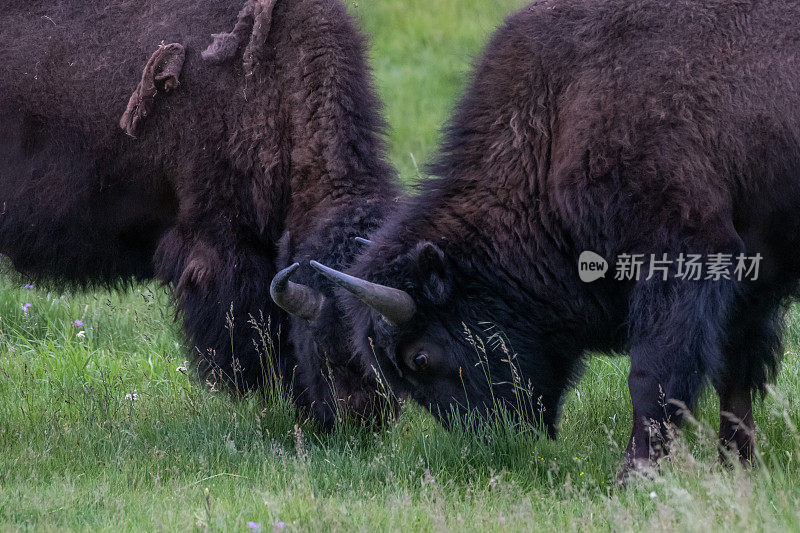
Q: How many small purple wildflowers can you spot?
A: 5